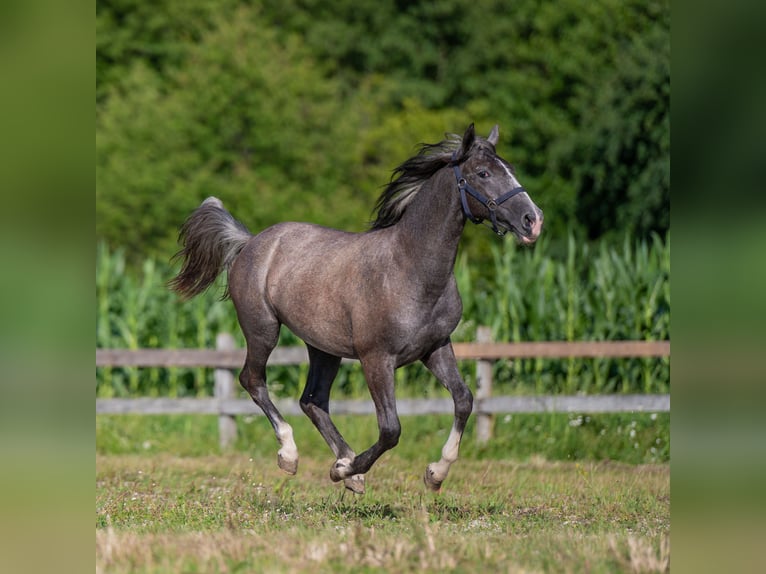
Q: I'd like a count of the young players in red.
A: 0